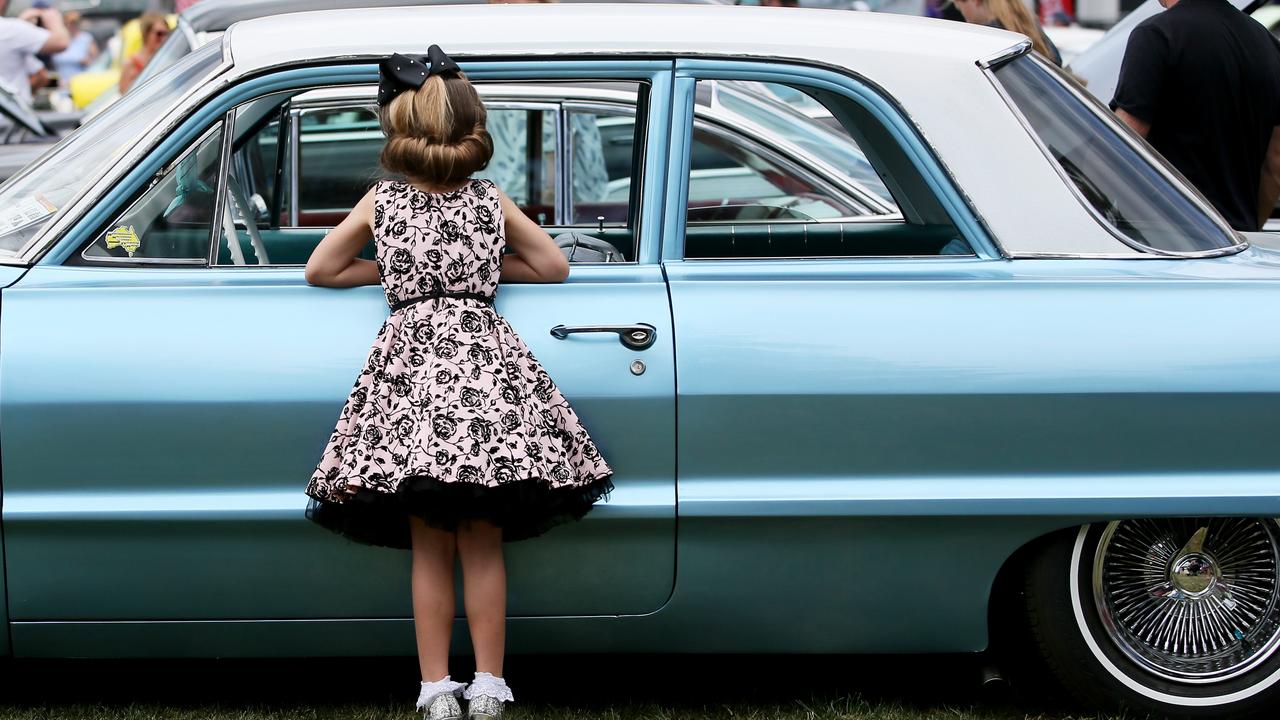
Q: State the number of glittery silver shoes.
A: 2